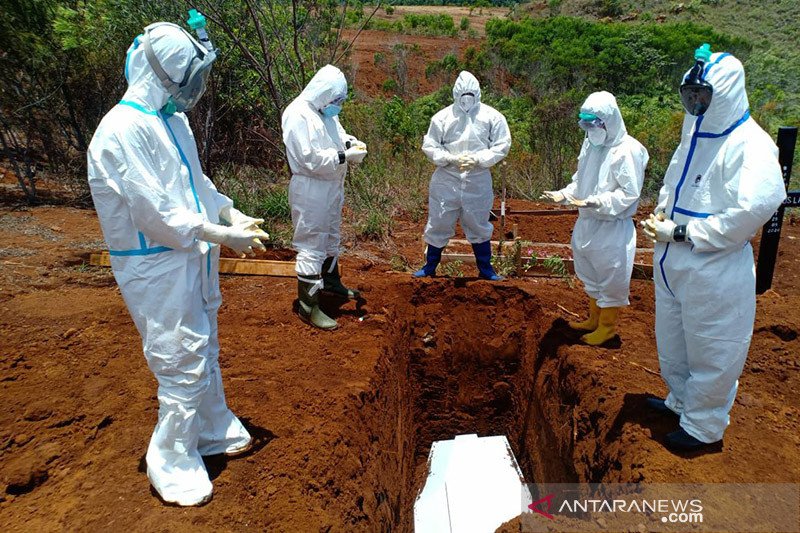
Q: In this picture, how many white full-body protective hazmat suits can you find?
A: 5